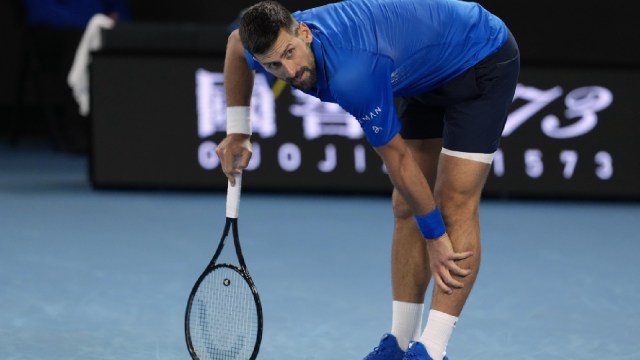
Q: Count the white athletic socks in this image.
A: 2